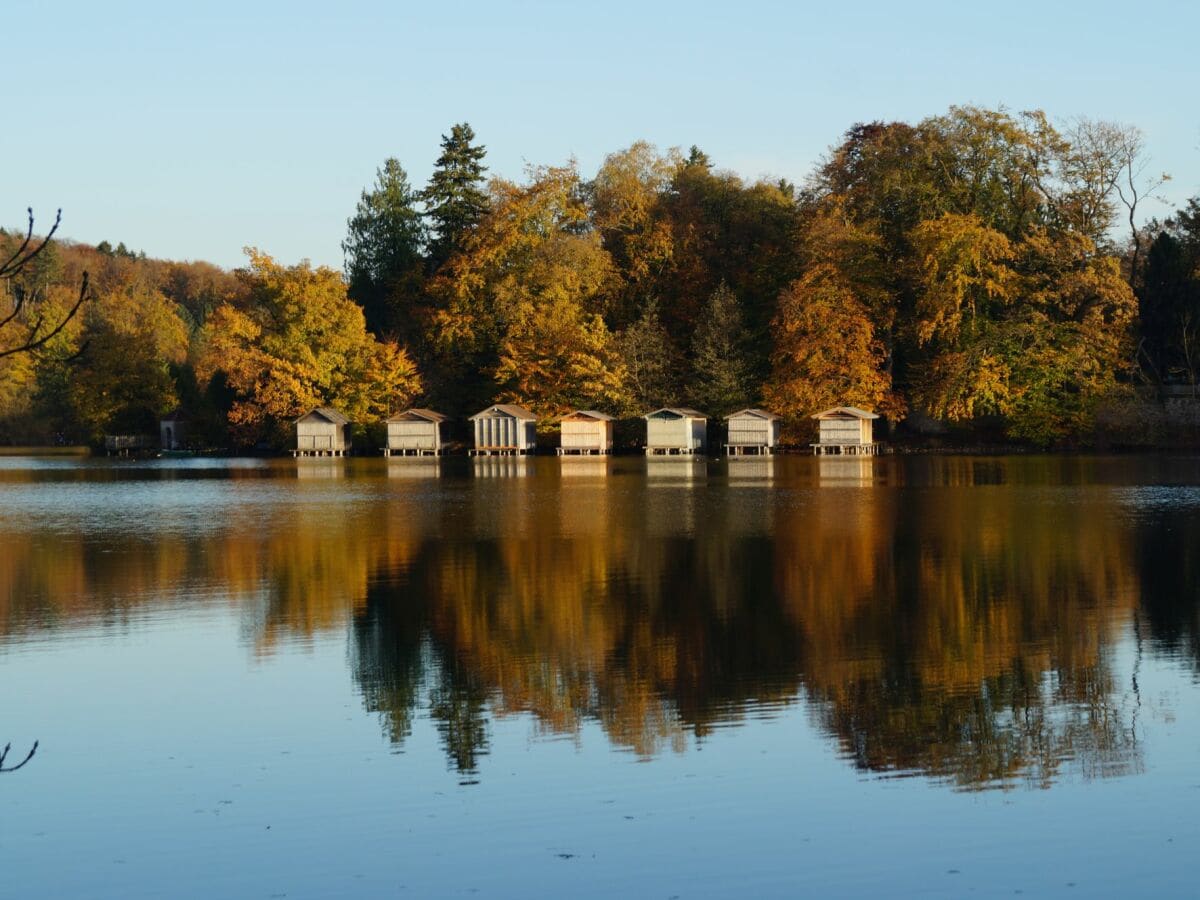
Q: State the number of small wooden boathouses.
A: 7